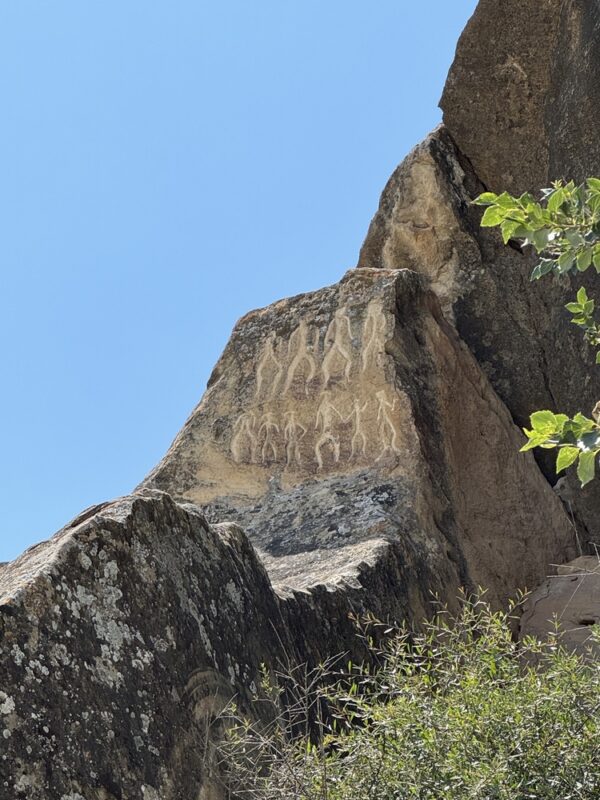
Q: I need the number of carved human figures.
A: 10